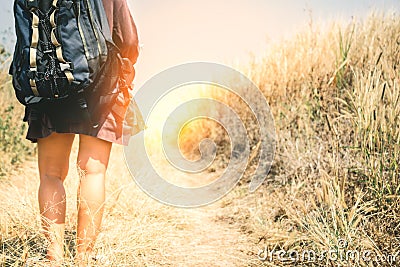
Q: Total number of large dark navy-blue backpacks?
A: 1